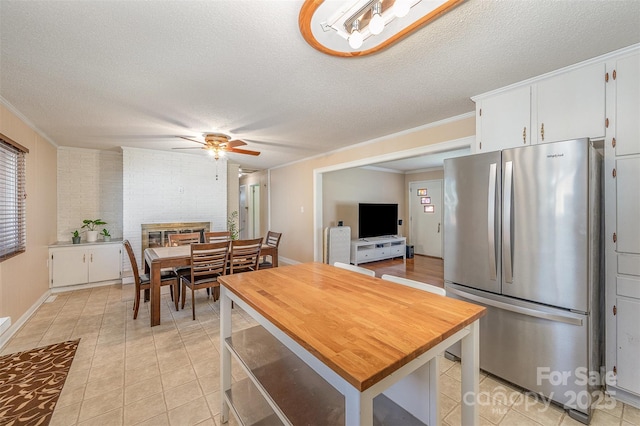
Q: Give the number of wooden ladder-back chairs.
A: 6